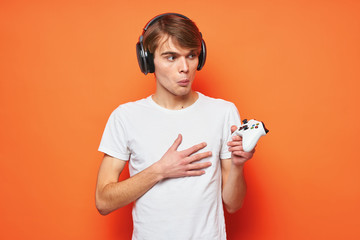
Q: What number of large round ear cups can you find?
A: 2